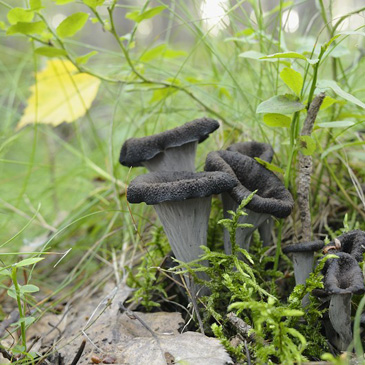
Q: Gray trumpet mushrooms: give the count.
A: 7